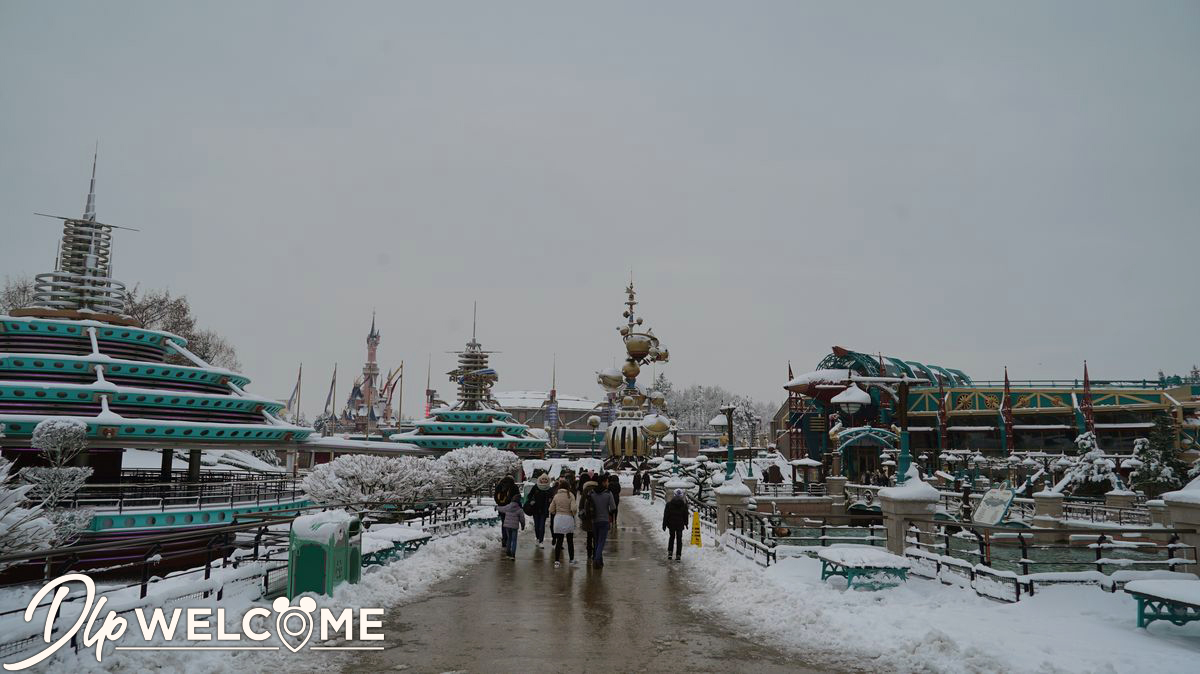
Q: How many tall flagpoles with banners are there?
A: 4